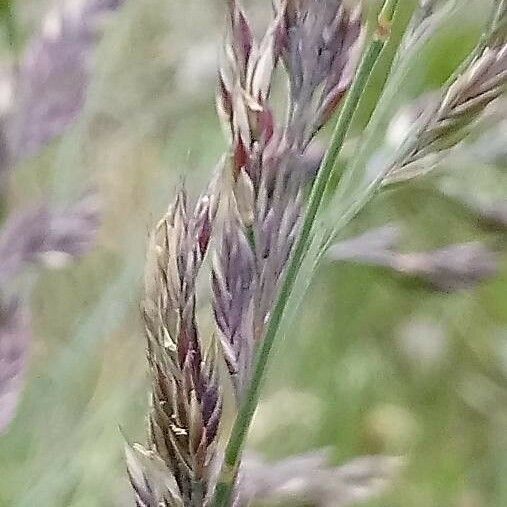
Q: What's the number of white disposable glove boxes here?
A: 0